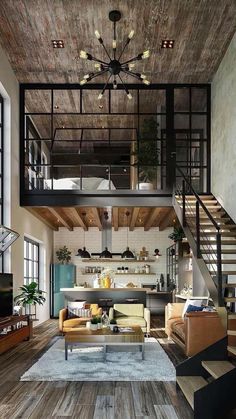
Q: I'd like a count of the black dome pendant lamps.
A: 3